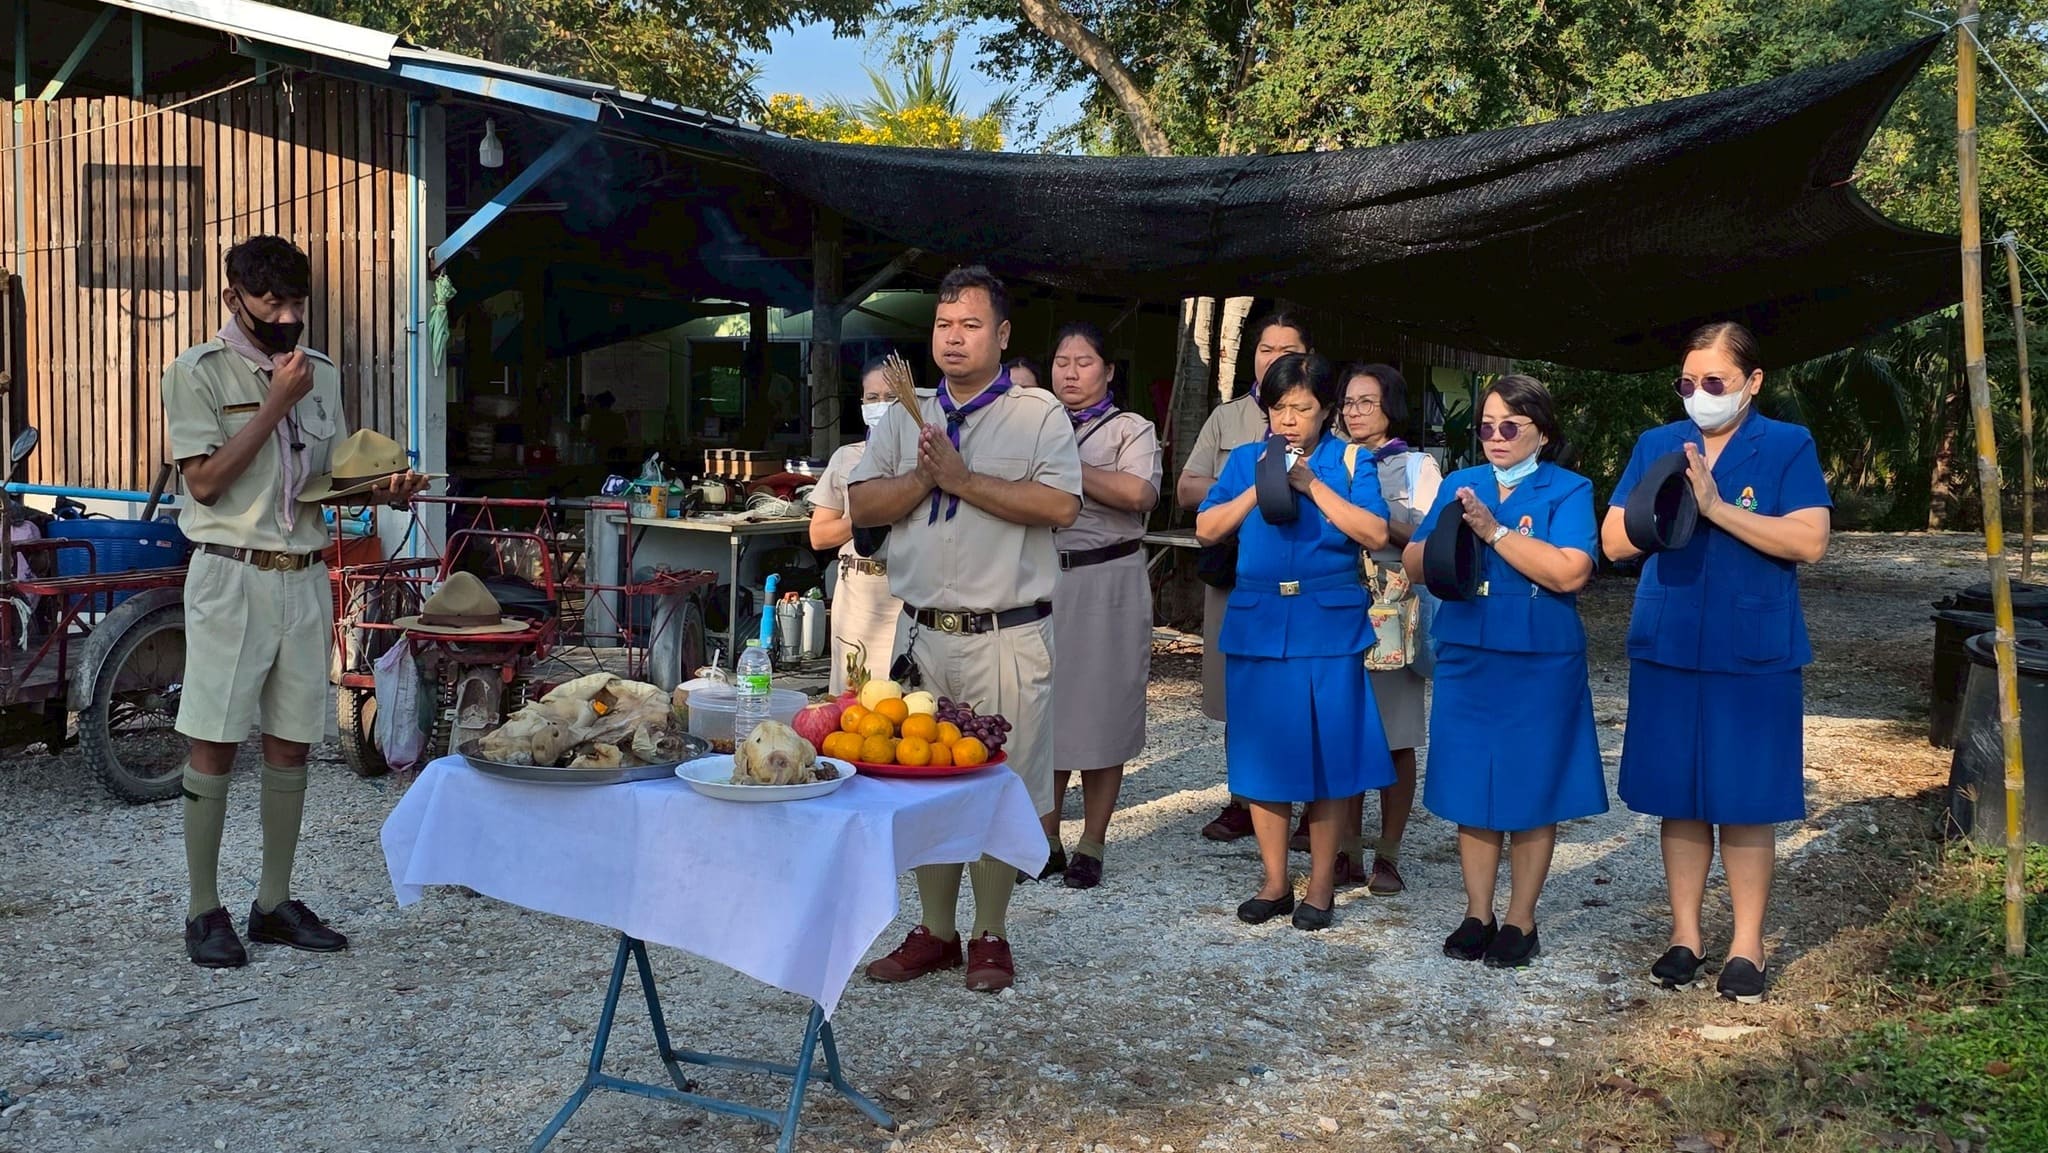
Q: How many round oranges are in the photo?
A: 11